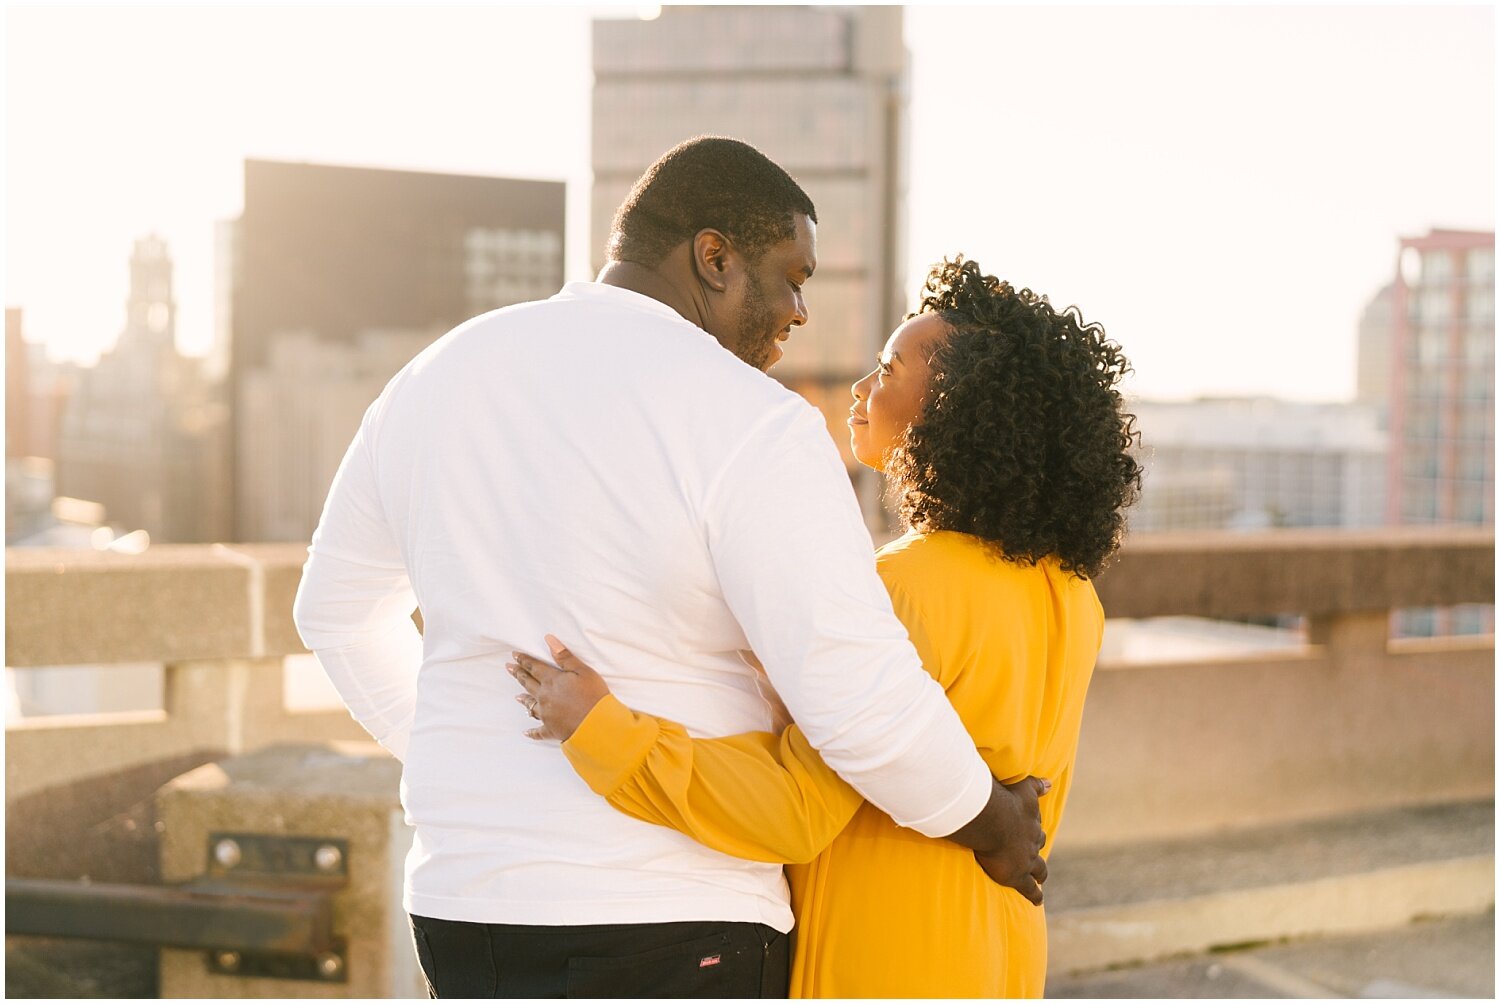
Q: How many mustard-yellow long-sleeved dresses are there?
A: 1